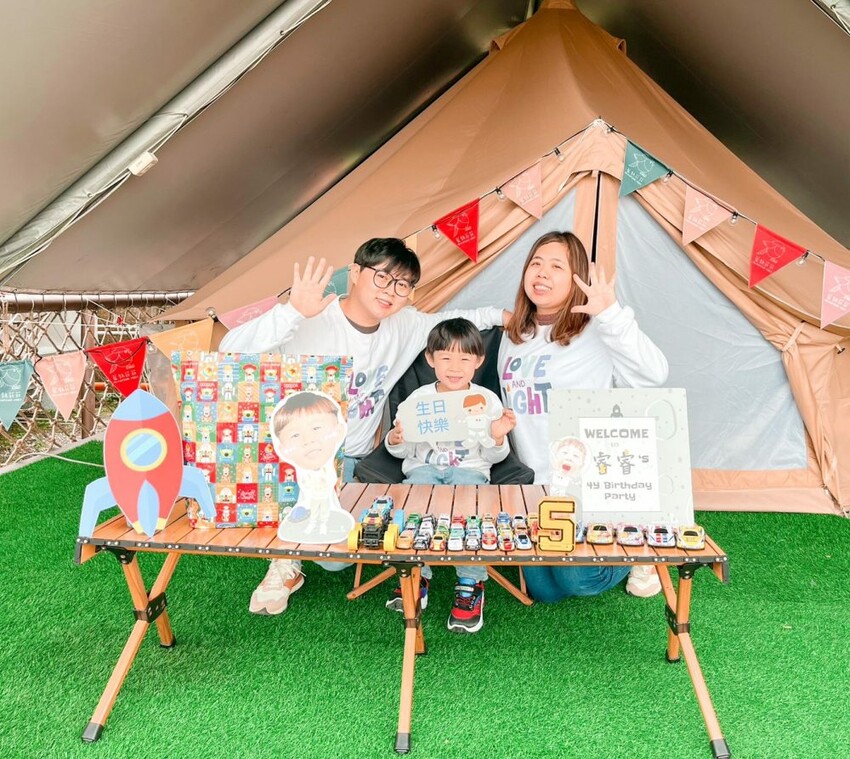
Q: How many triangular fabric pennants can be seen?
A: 13